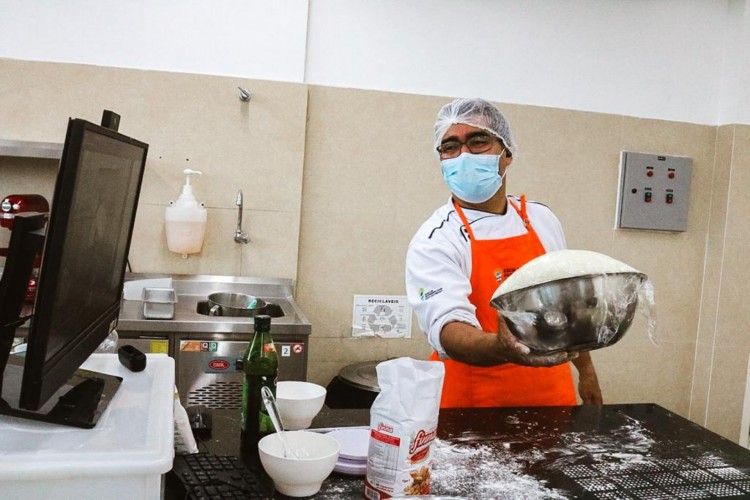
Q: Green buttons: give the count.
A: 2